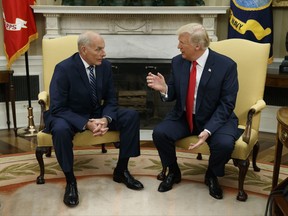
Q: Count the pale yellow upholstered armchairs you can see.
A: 2